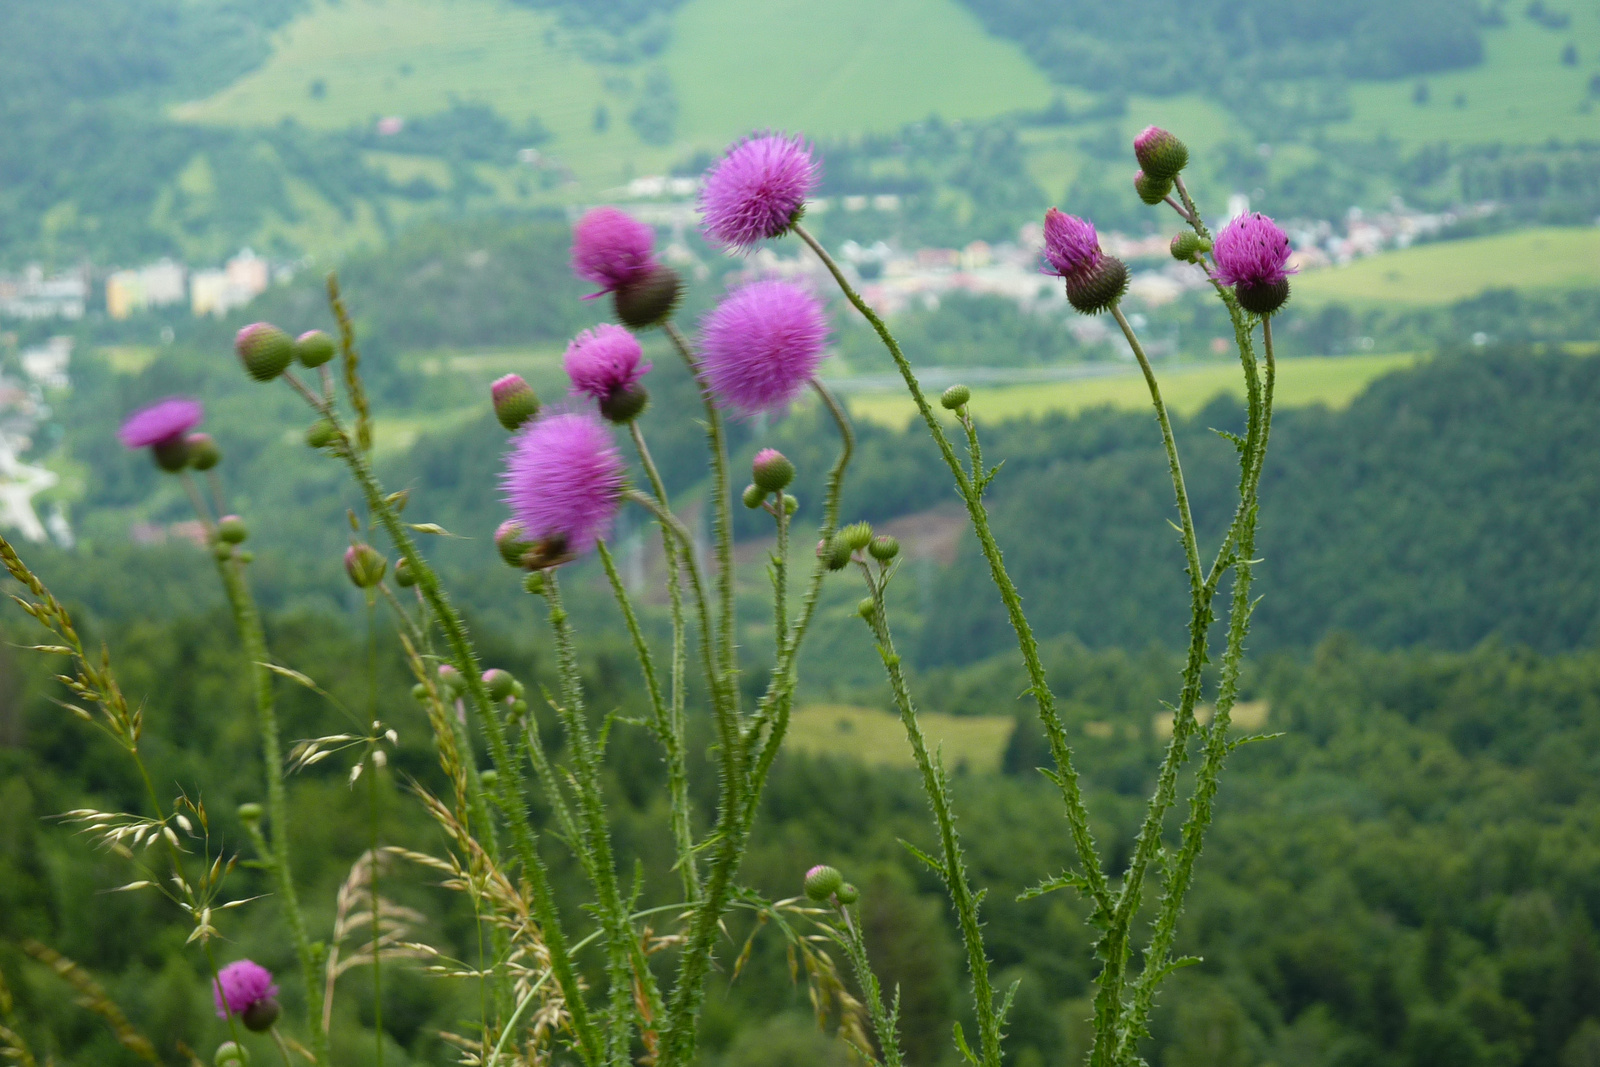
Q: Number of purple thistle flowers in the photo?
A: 9